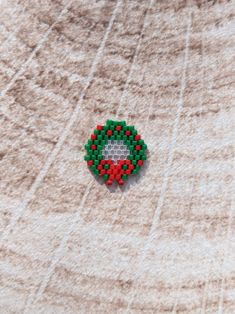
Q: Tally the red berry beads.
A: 10